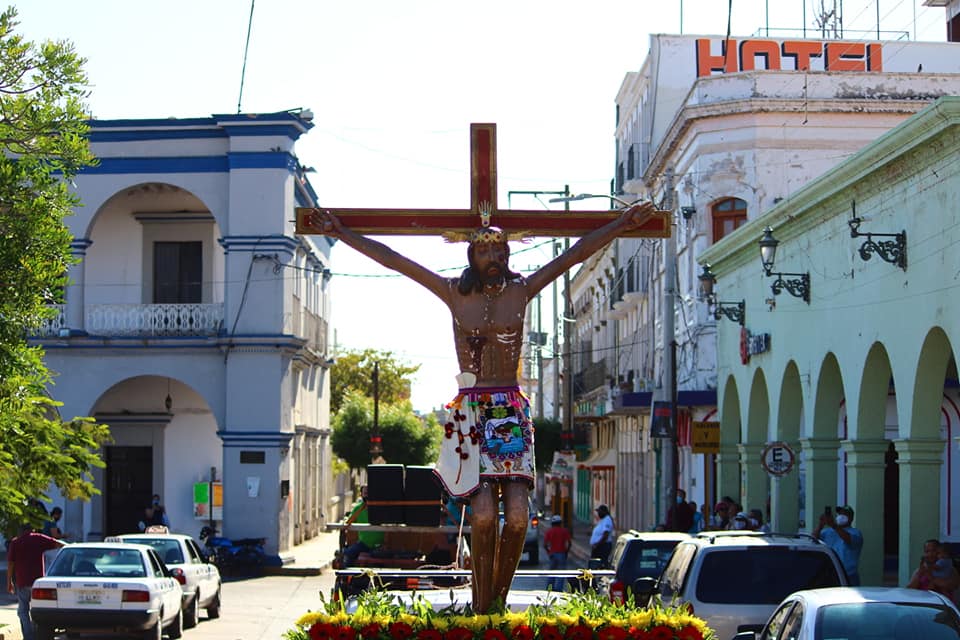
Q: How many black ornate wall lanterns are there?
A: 3